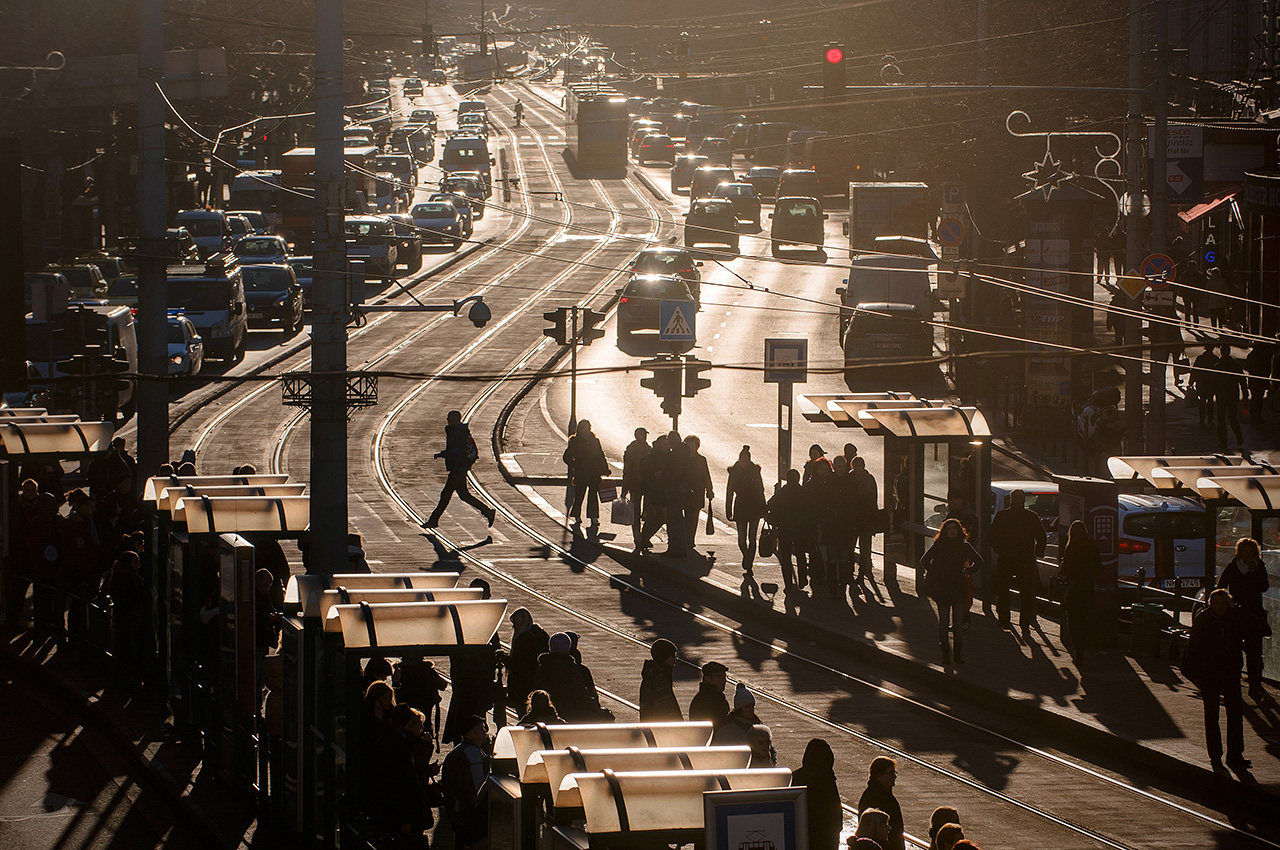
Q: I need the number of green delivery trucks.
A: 0